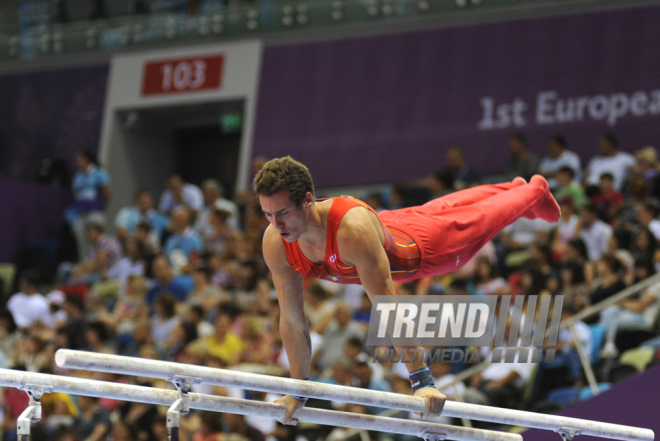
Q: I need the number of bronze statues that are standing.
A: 0